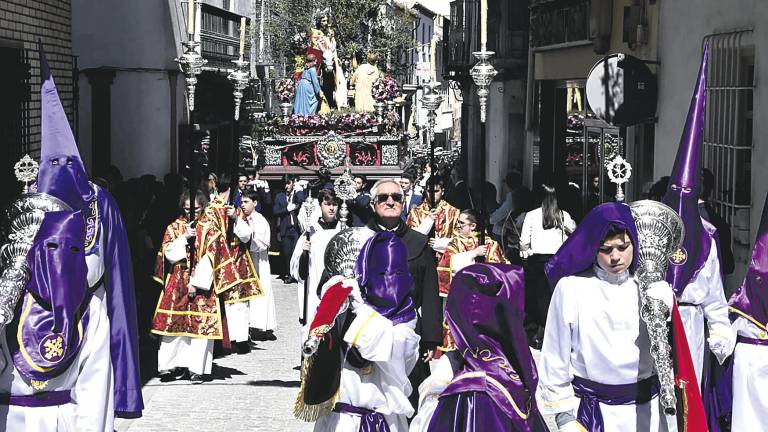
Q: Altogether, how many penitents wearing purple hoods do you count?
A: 7